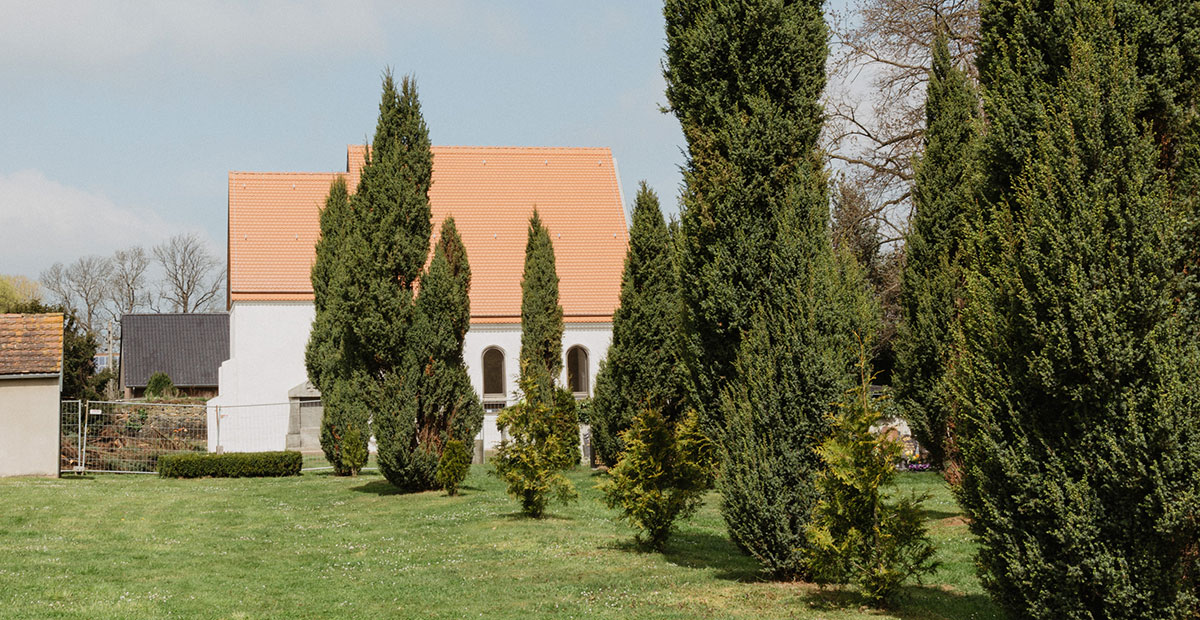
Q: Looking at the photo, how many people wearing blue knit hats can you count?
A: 0